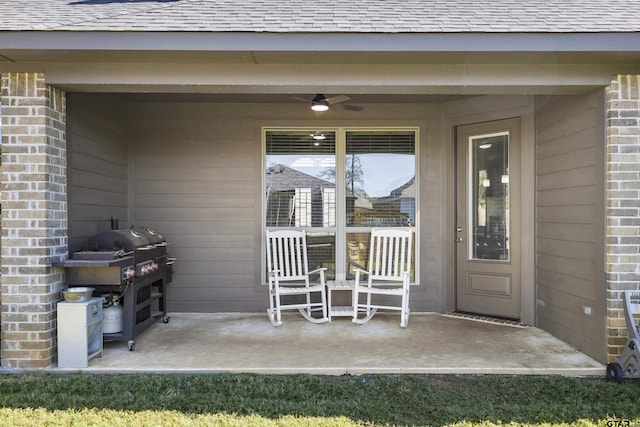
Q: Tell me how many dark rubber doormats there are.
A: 0